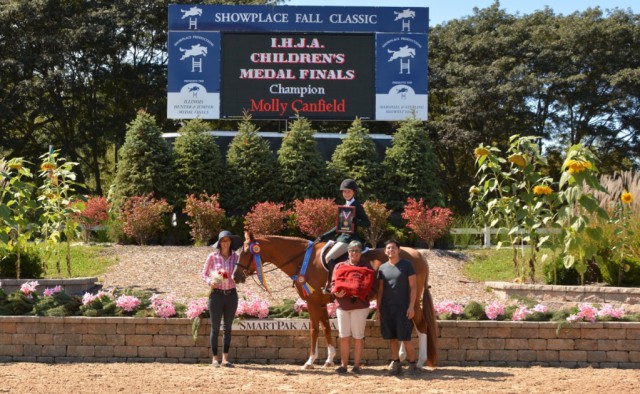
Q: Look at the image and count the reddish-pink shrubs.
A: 7